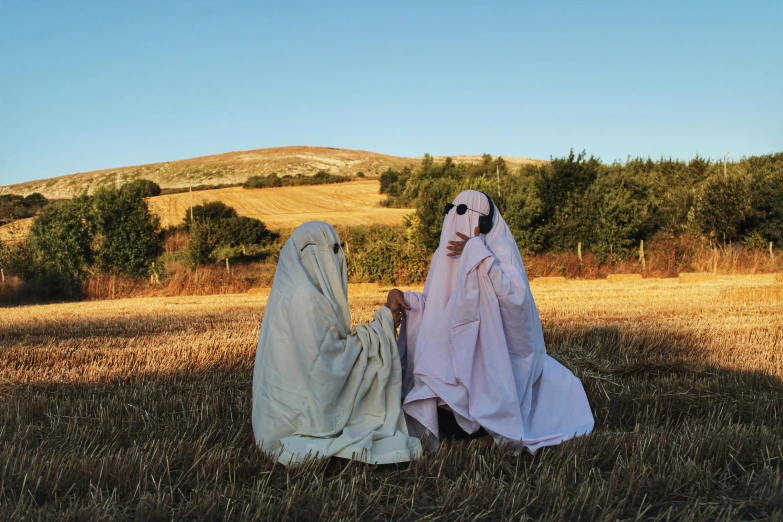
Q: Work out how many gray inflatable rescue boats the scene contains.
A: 0